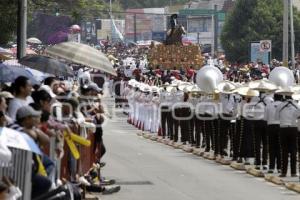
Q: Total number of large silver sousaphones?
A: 2